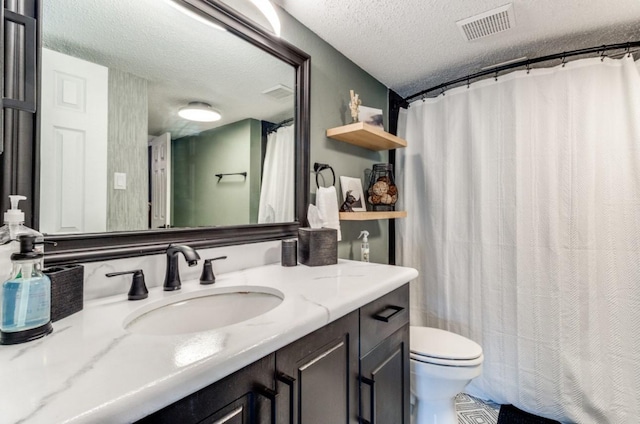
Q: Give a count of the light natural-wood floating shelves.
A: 2